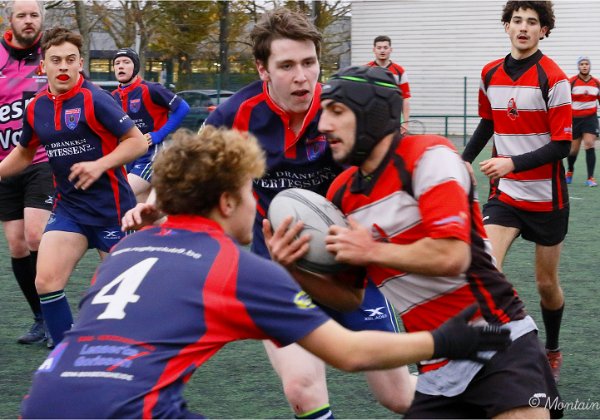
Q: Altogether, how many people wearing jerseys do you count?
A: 9